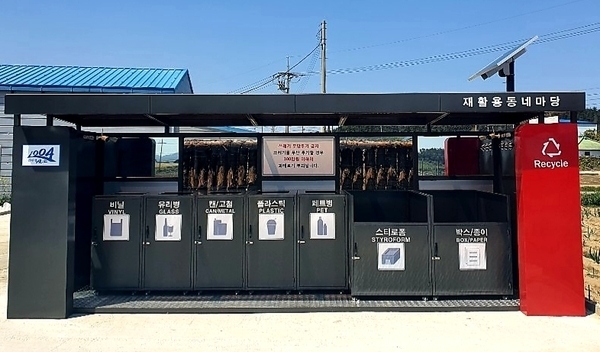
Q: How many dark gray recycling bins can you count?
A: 7